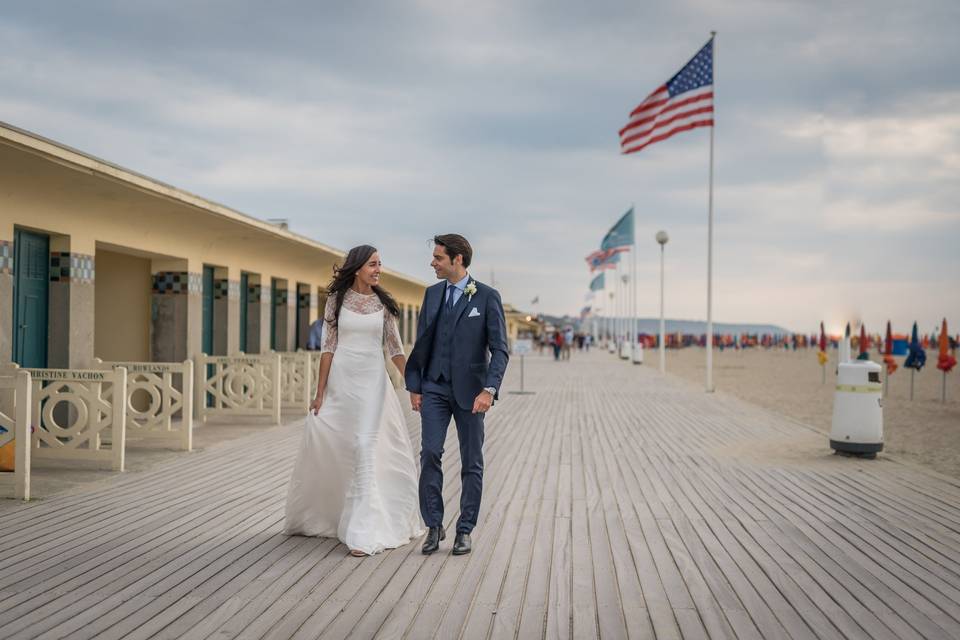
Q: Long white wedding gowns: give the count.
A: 1